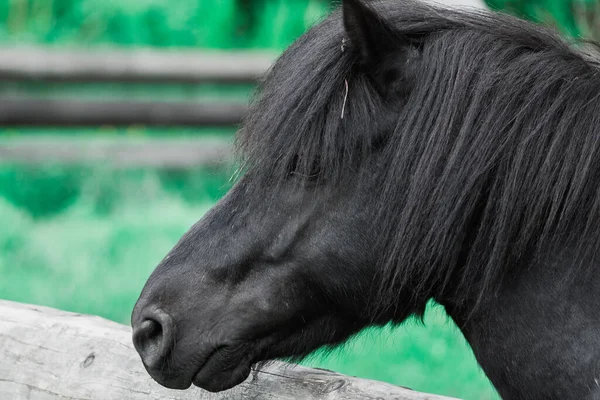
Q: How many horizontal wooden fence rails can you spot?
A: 4